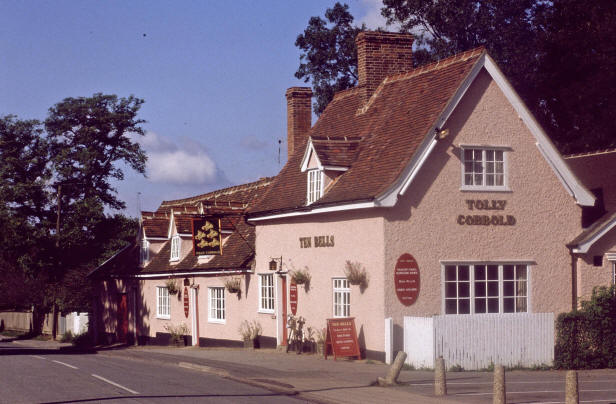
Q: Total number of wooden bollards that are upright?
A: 3